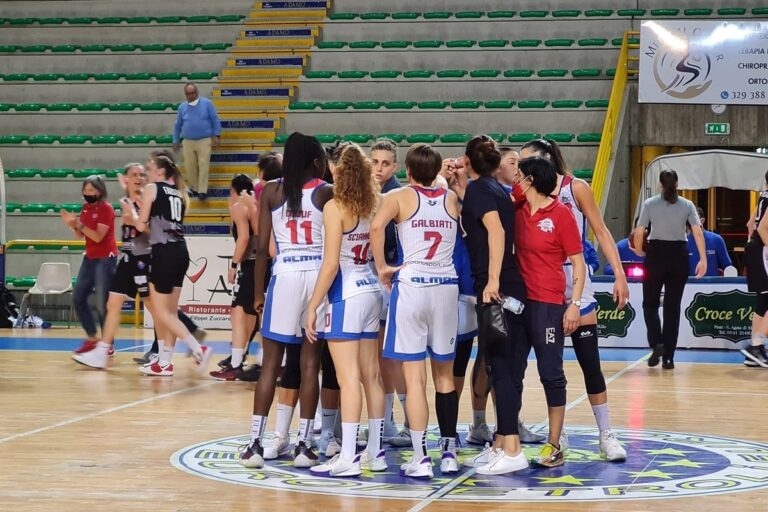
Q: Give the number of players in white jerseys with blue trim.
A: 4